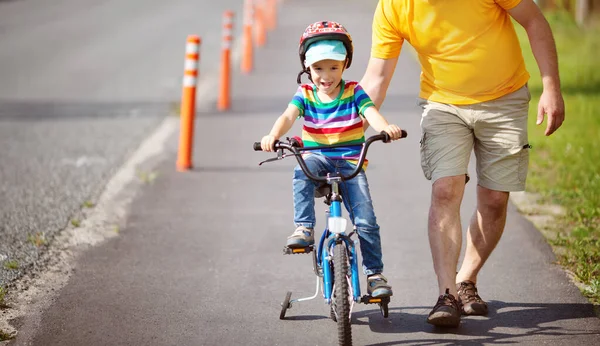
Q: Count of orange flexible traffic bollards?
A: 5